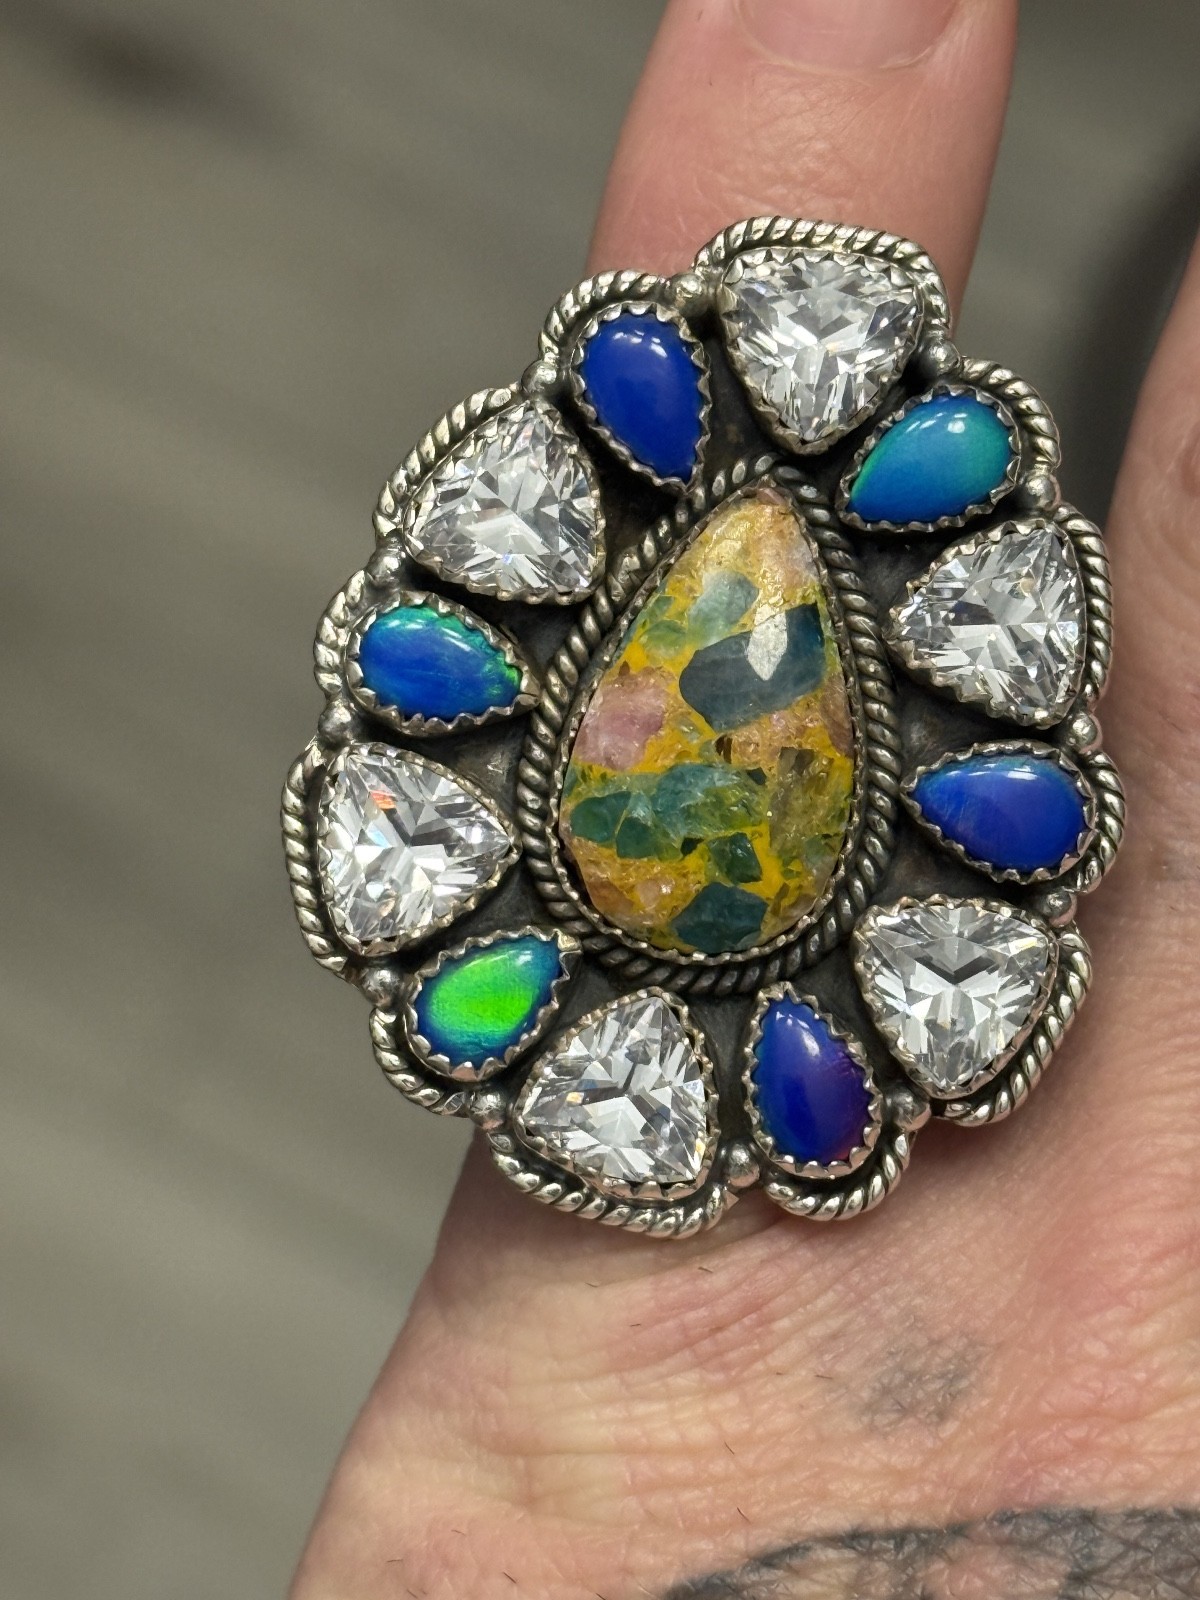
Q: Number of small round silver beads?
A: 12